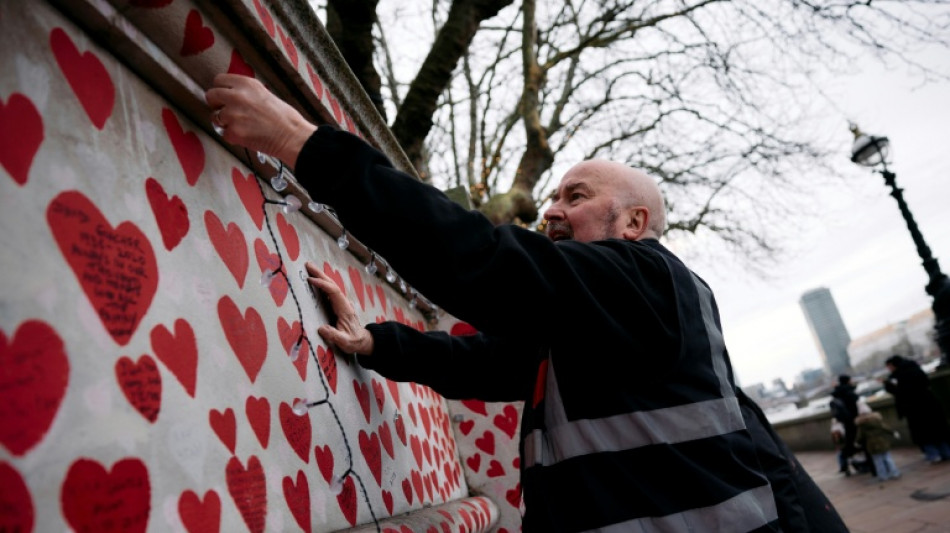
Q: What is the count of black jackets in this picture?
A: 3